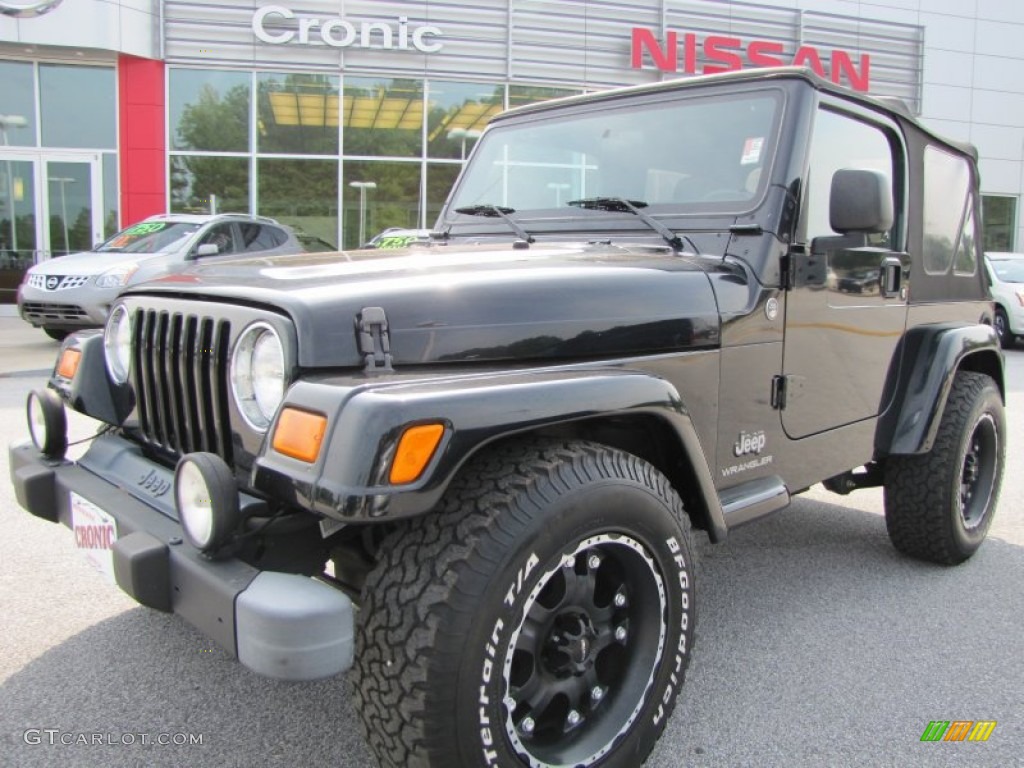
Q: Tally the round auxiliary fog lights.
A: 2